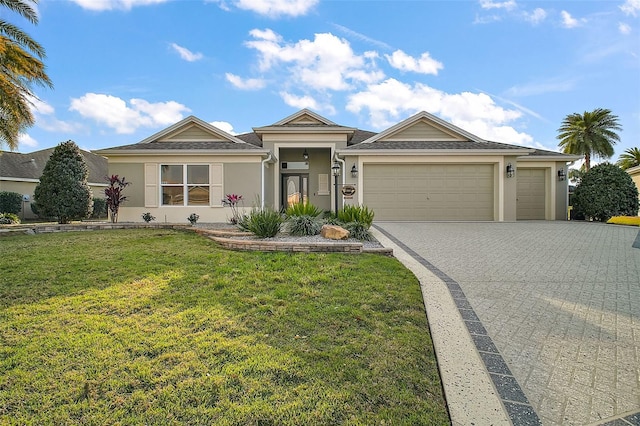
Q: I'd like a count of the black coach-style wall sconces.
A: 3